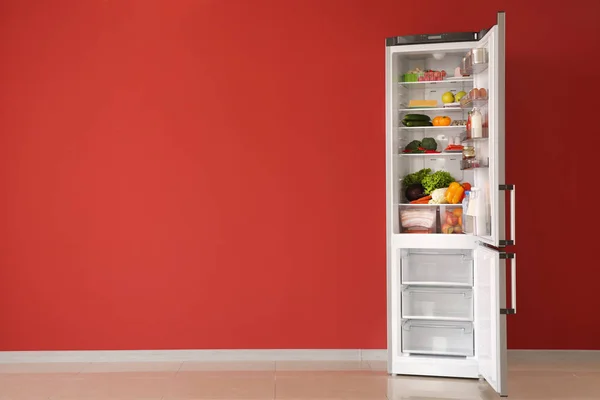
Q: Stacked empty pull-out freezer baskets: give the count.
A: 3